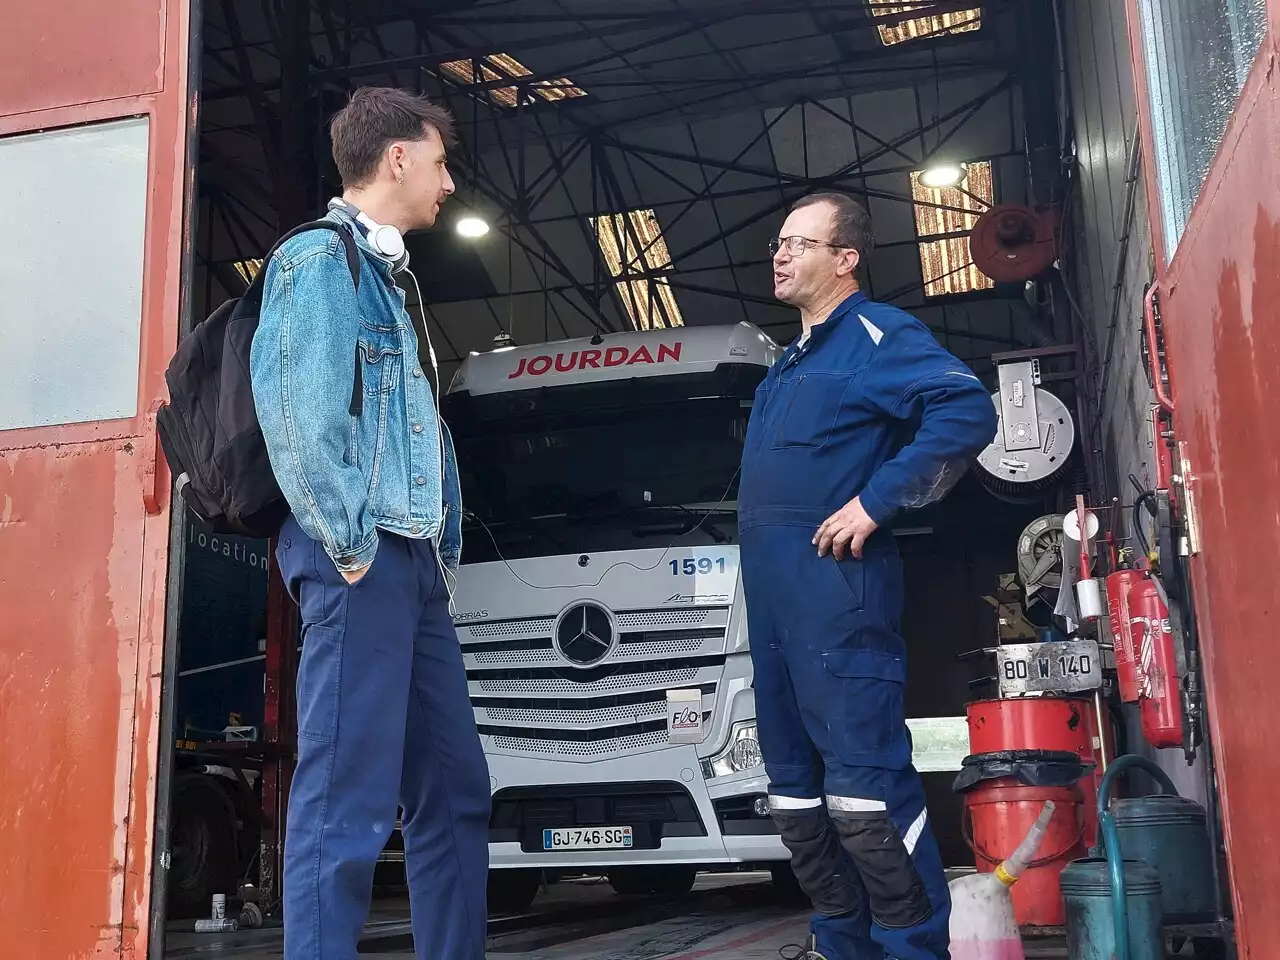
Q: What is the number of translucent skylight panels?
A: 5